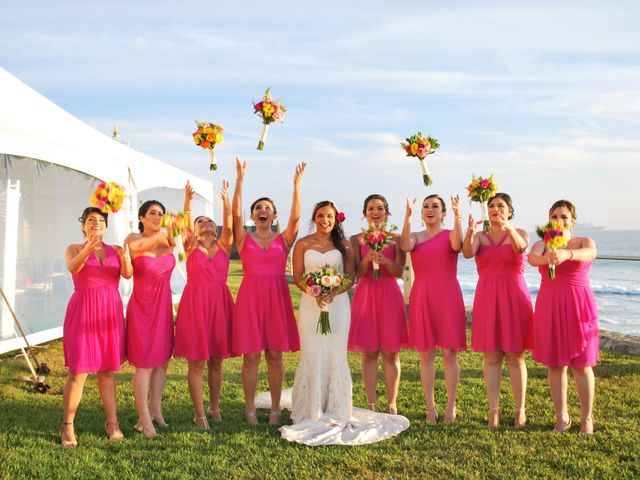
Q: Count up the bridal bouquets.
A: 9